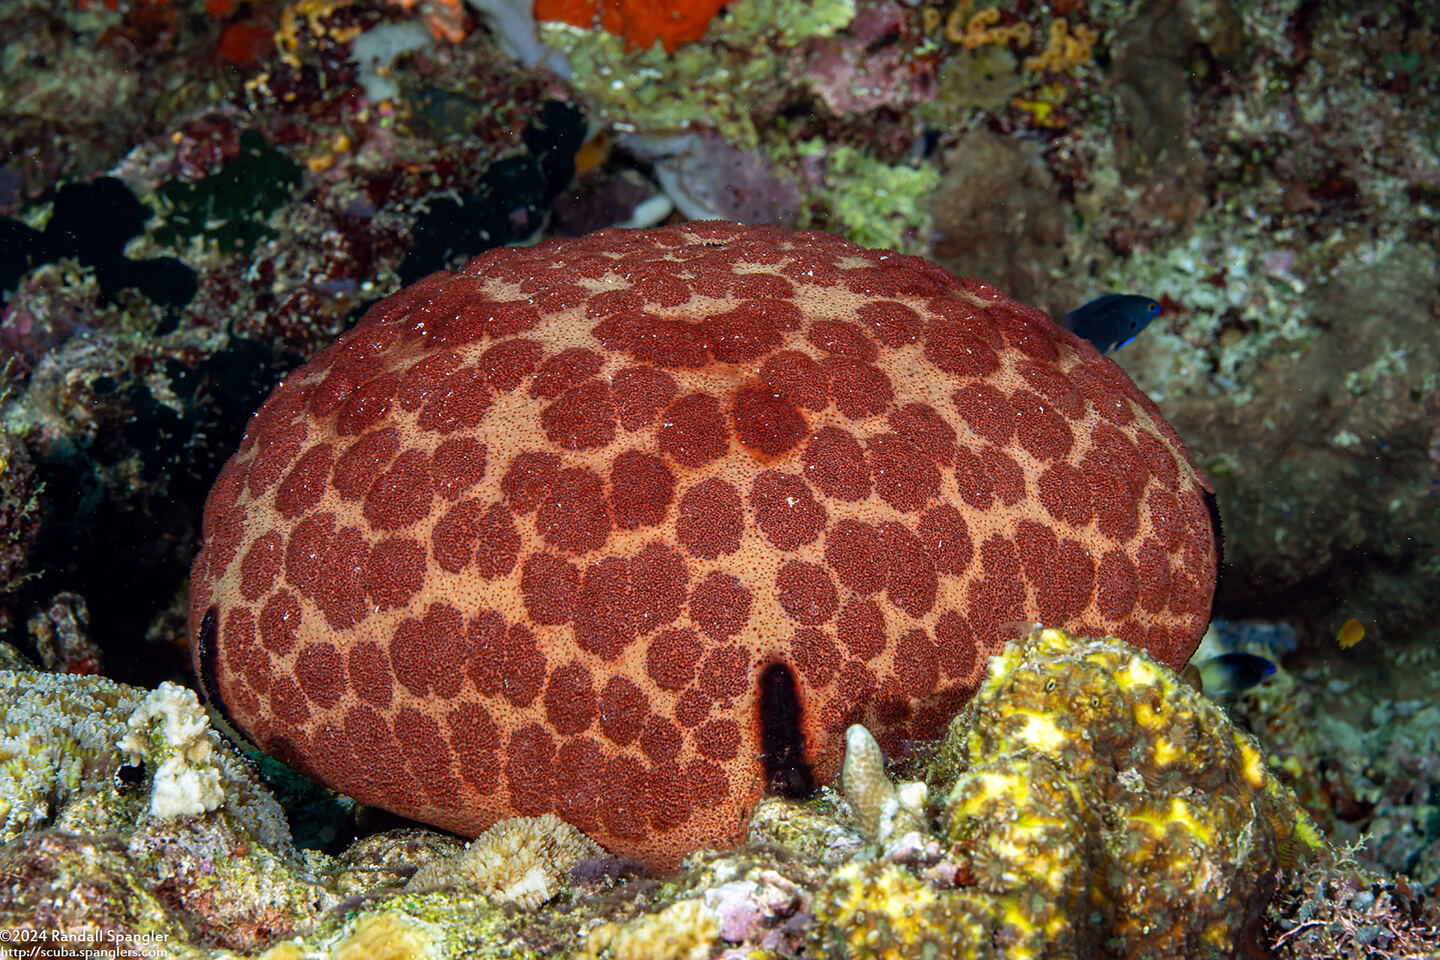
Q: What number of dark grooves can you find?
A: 3